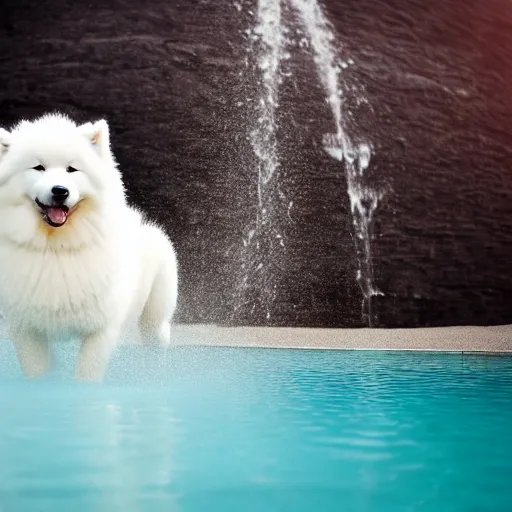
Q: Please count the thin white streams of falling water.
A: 2